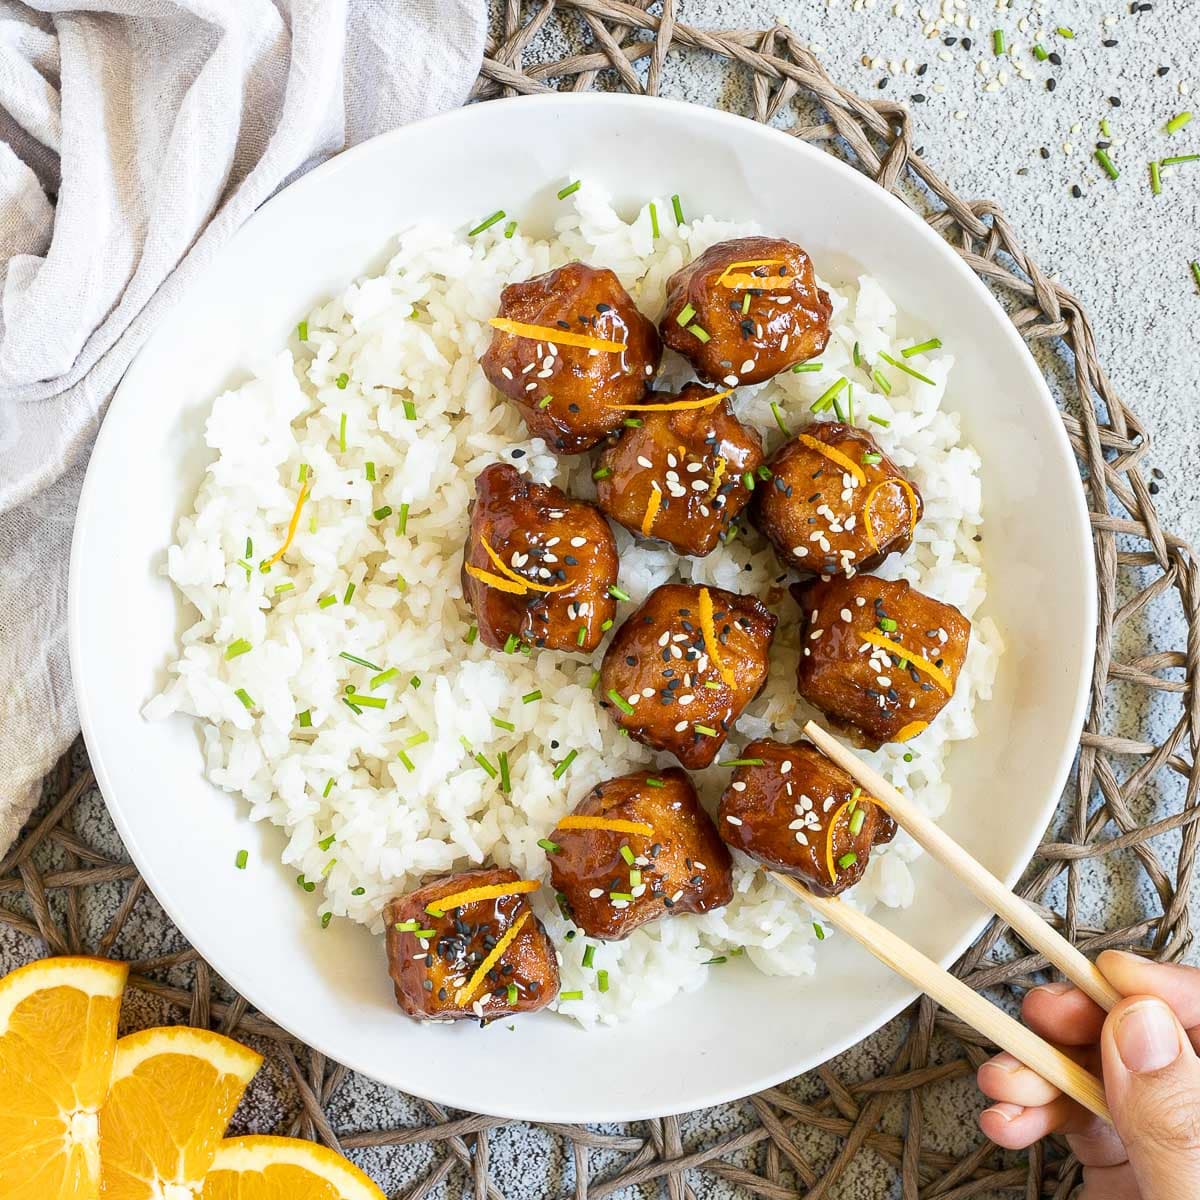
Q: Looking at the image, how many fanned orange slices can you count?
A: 3